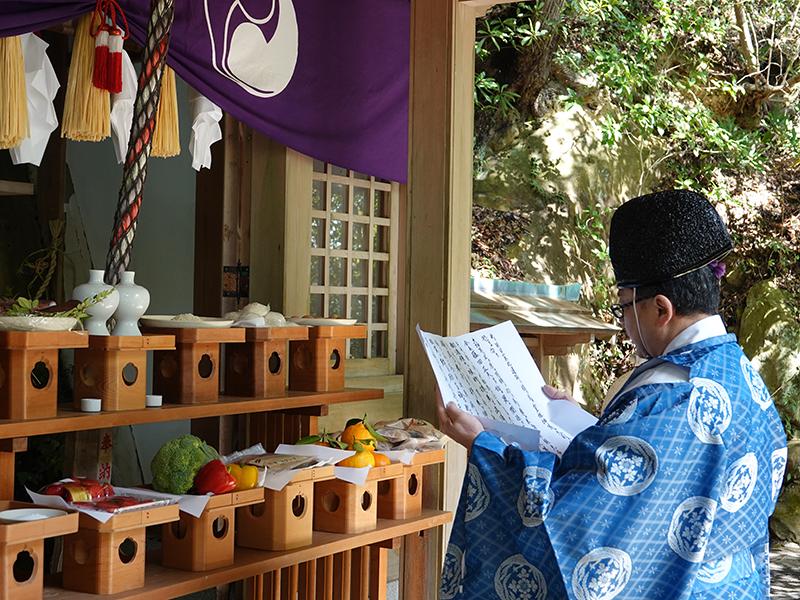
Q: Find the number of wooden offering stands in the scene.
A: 11